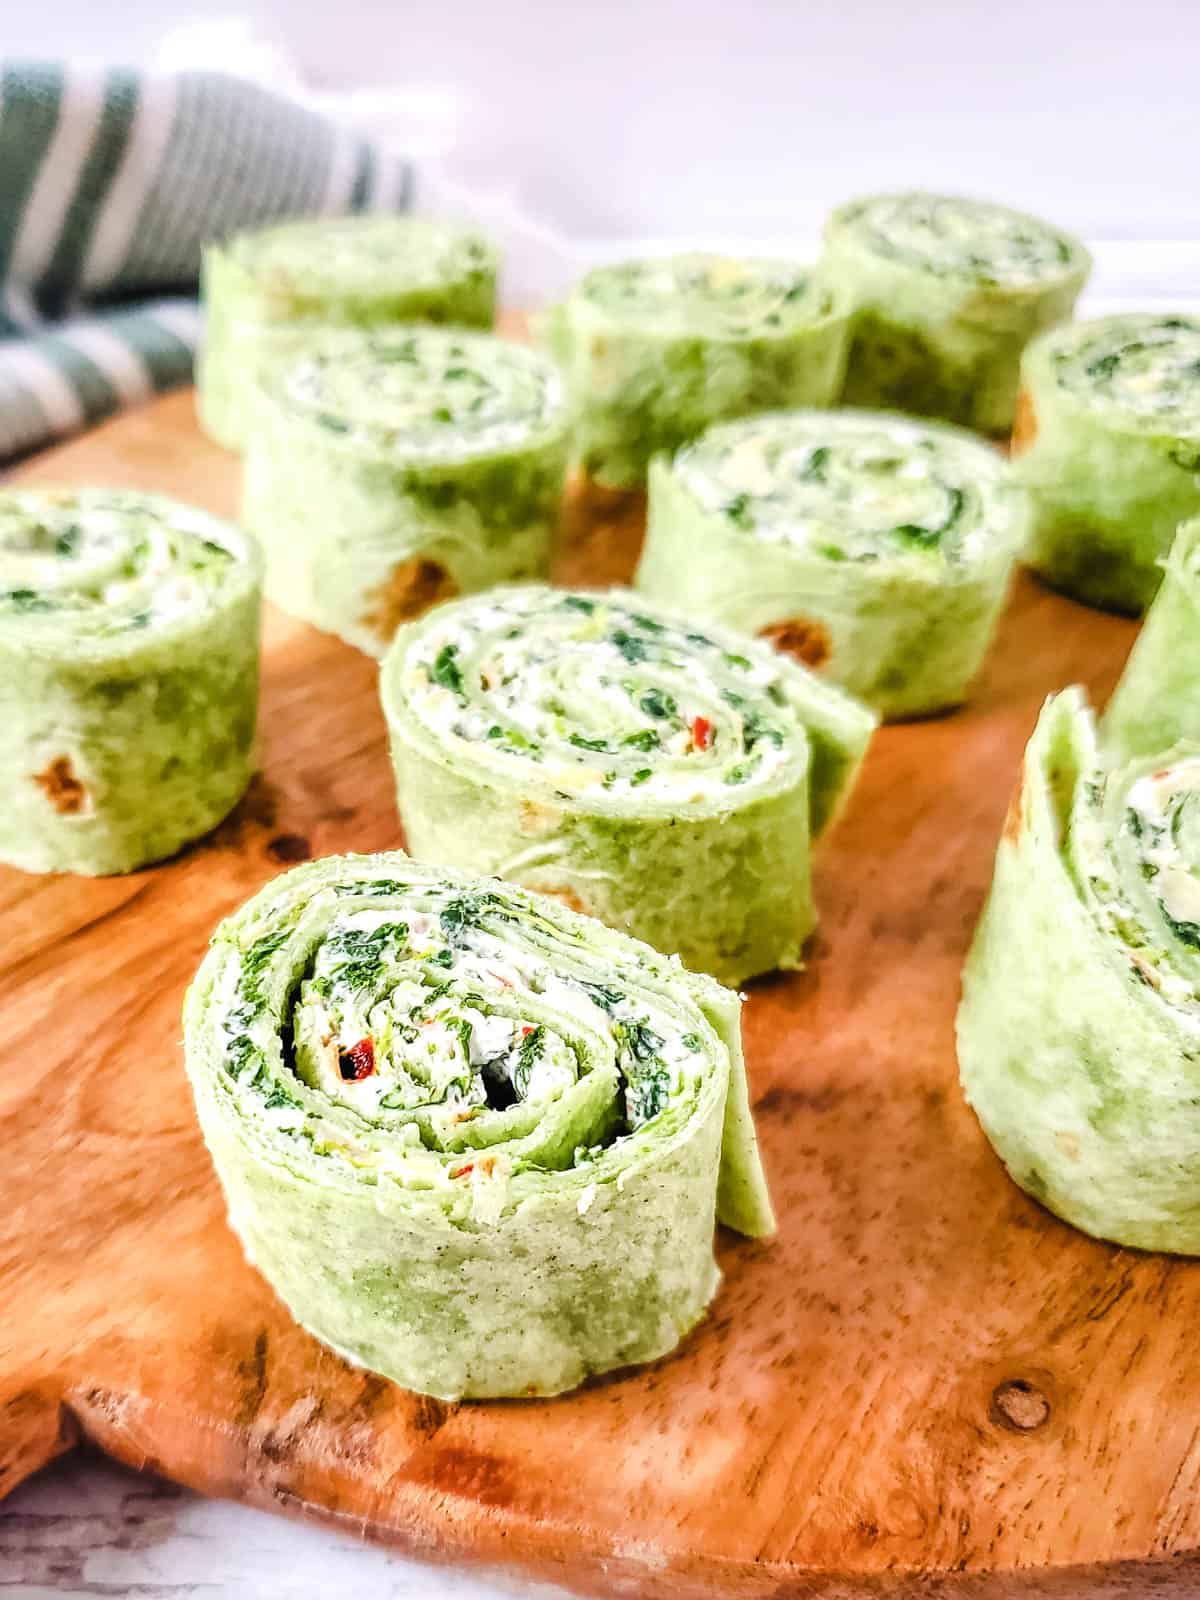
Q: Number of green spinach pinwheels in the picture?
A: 11